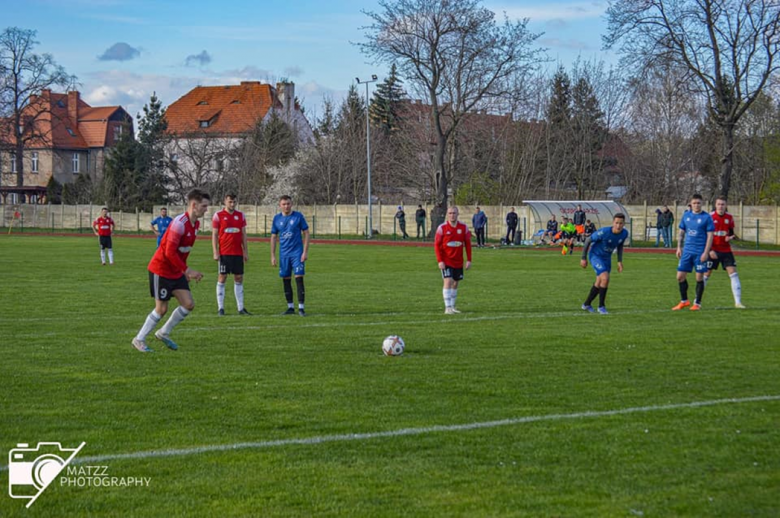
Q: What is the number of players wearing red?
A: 5